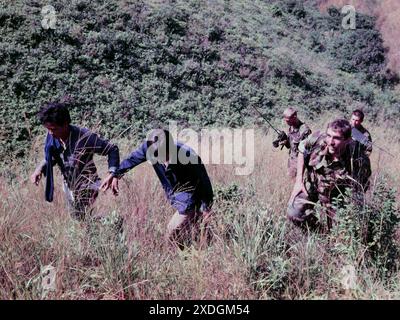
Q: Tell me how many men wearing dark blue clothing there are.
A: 2